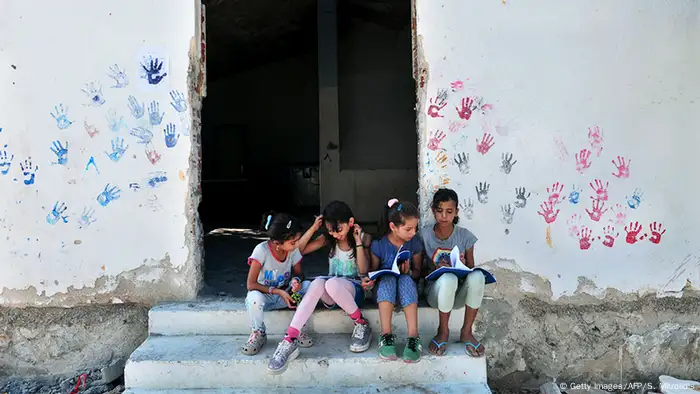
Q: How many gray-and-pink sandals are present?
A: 2